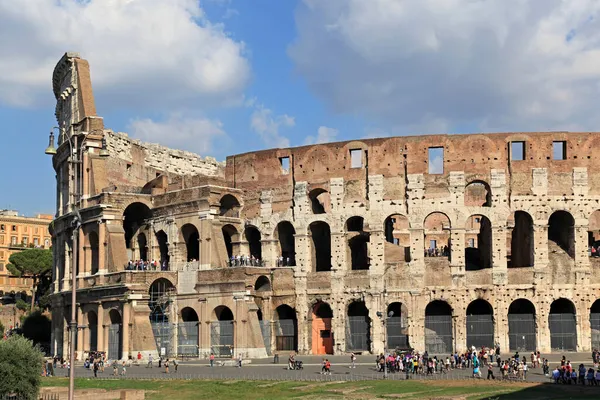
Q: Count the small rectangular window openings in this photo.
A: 5